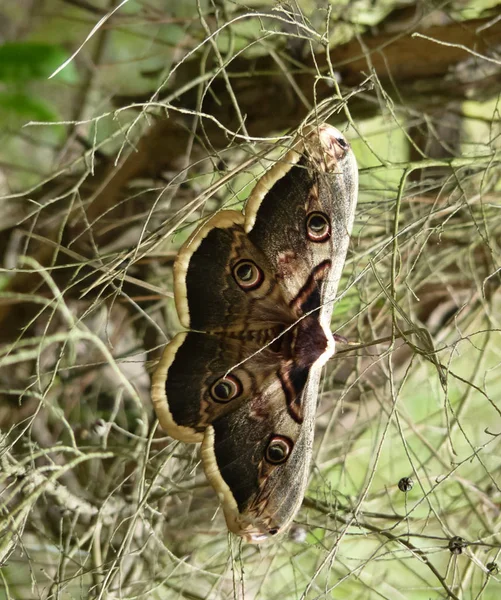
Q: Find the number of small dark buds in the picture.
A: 3